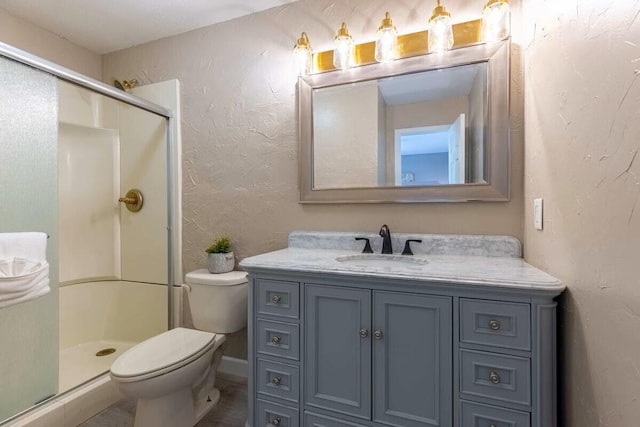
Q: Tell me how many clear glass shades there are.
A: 5